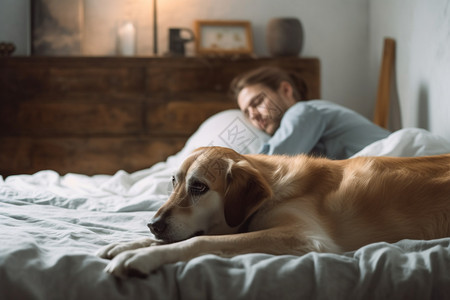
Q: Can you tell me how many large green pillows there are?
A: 0